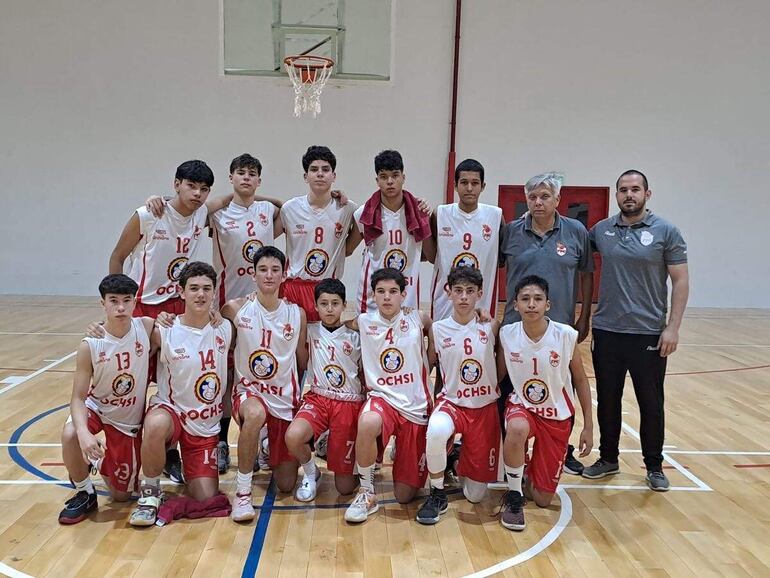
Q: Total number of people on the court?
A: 14